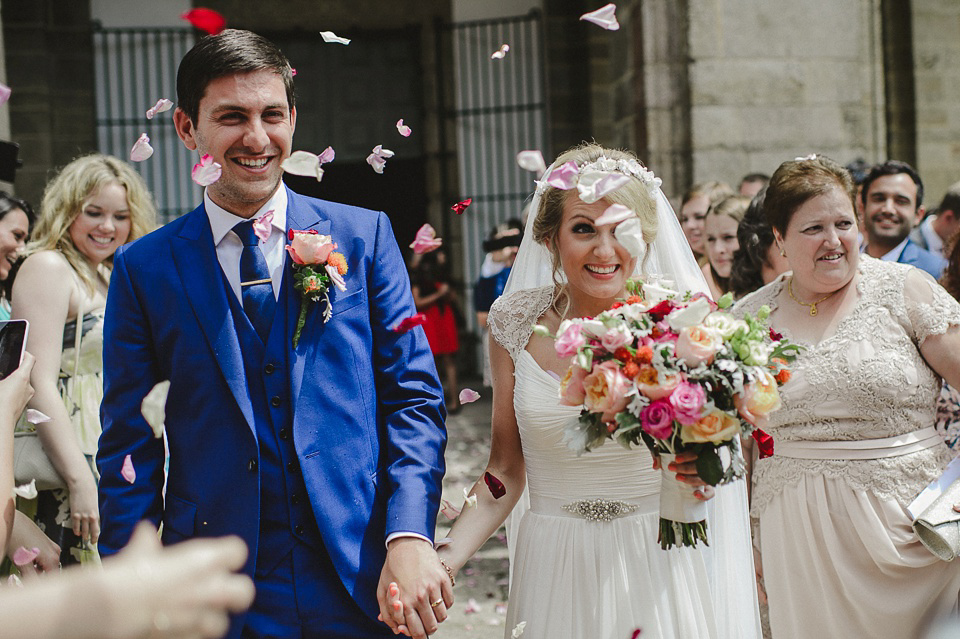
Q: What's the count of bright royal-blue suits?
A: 1